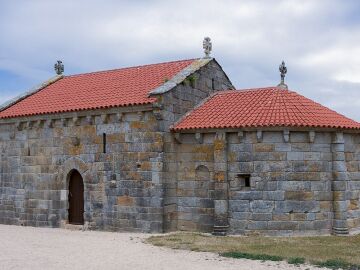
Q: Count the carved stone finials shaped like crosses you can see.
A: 3